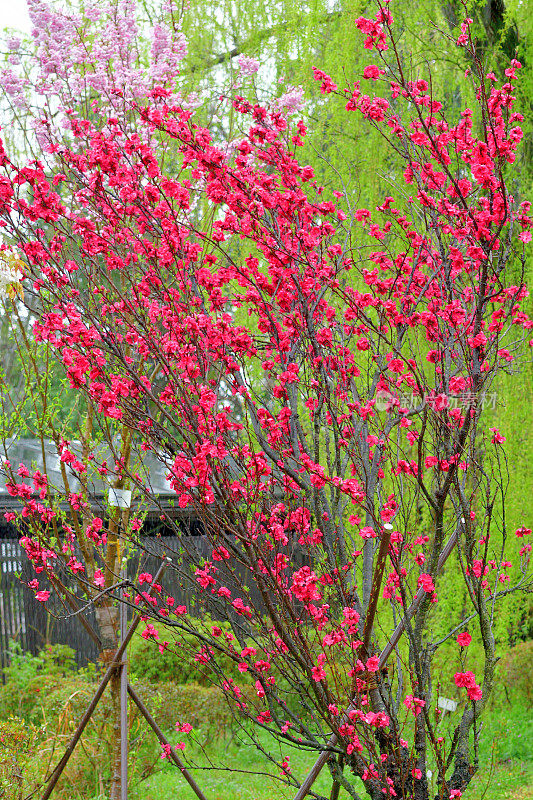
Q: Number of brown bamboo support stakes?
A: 5